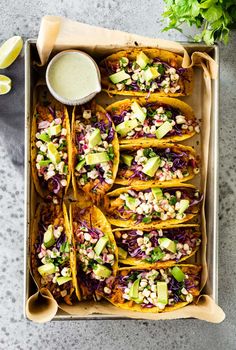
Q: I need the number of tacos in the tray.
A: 10